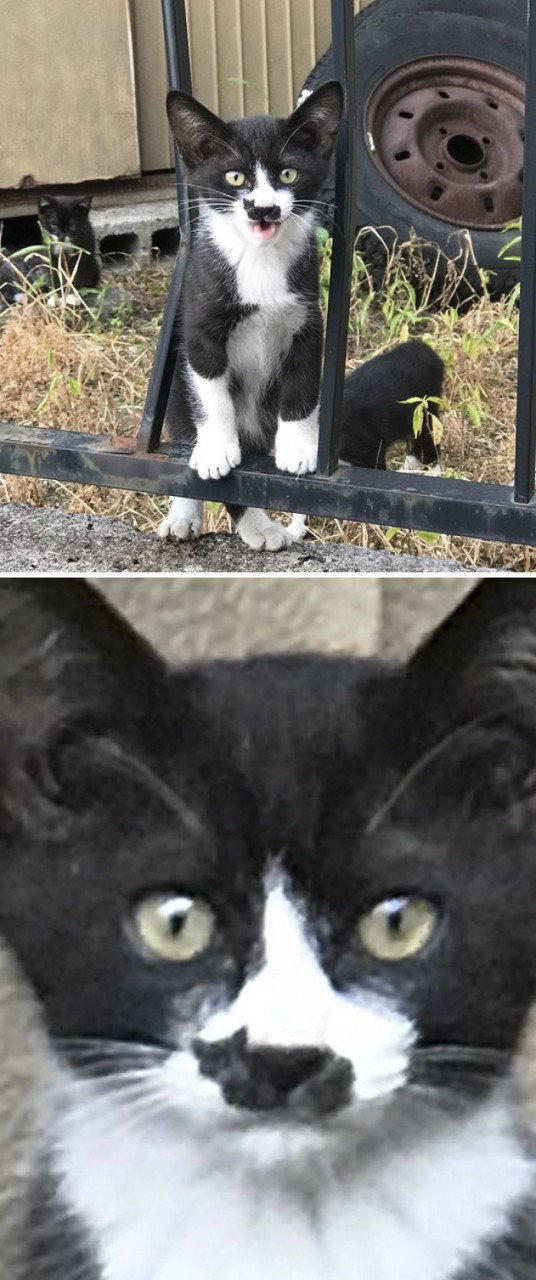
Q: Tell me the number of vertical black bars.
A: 3